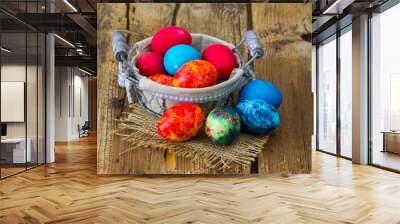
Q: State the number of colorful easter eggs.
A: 10